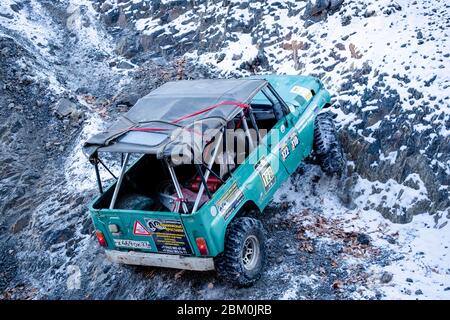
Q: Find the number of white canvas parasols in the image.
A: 0